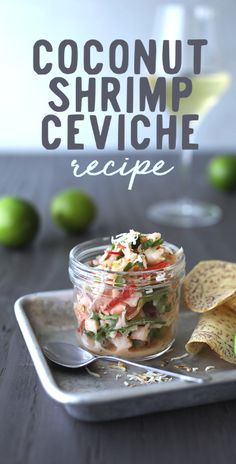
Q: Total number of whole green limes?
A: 3